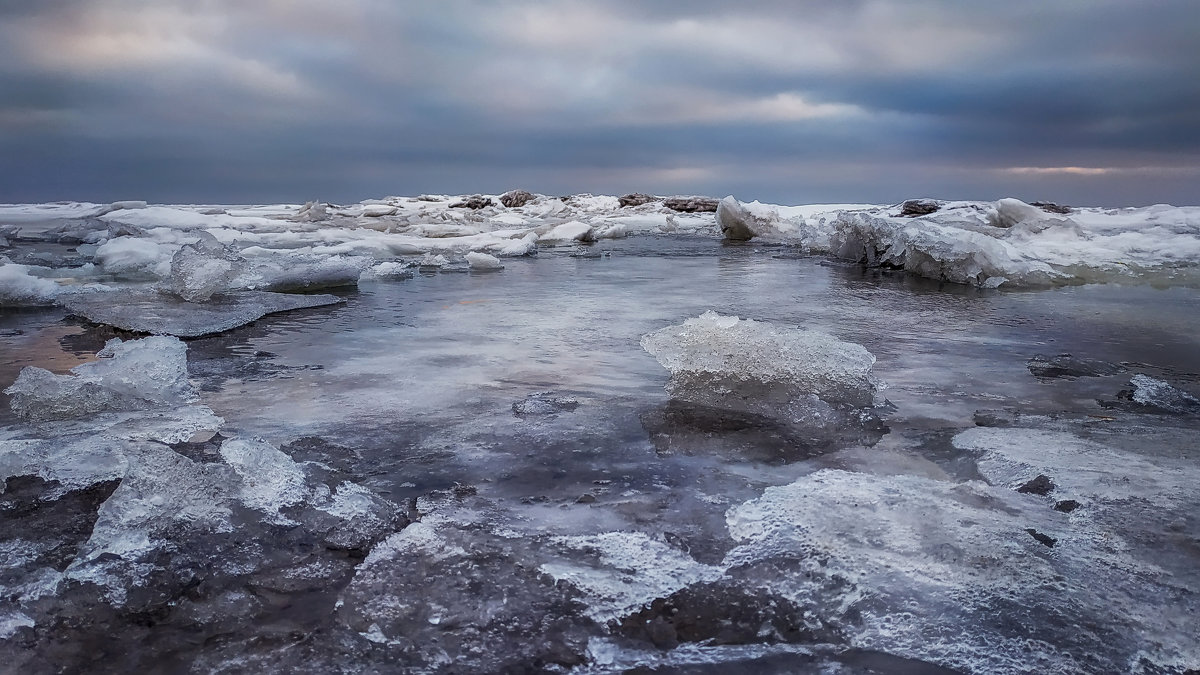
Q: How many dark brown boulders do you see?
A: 6